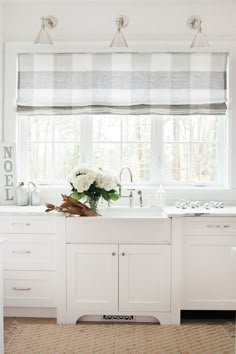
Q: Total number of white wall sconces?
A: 3